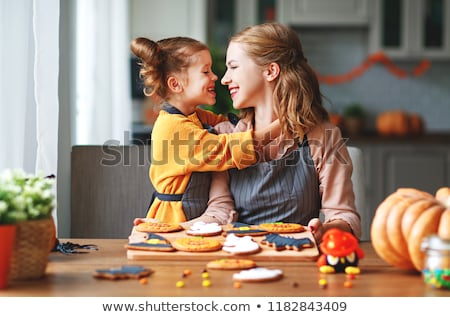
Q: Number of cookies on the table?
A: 11